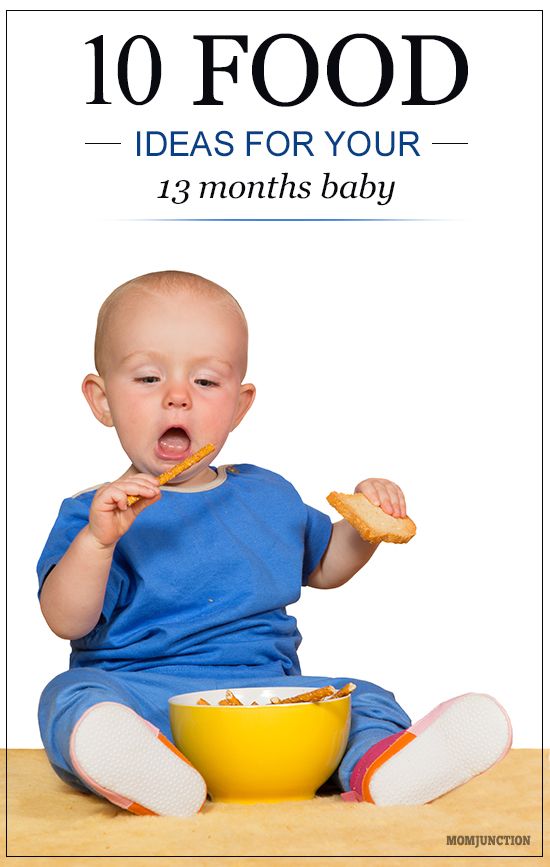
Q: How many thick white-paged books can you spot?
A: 0